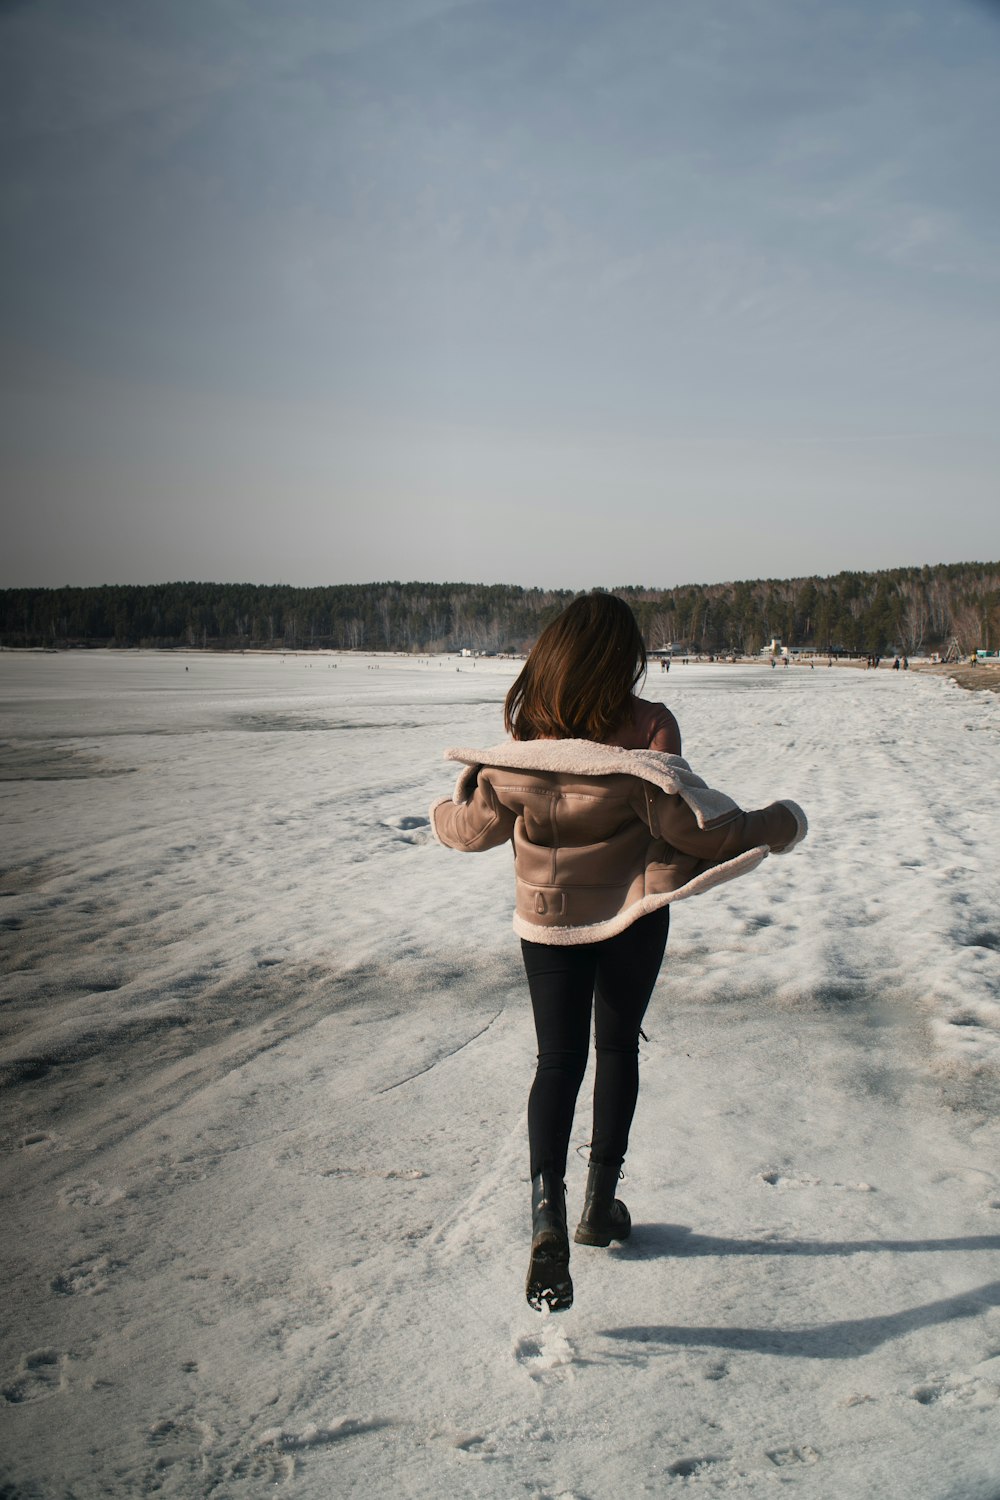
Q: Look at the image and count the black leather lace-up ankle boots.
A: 2